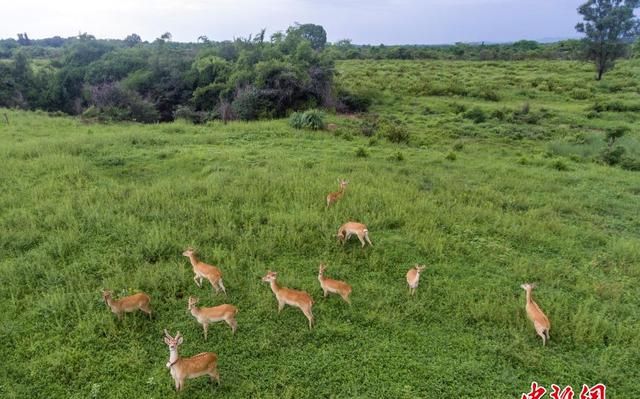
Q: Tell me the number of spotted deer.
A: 10